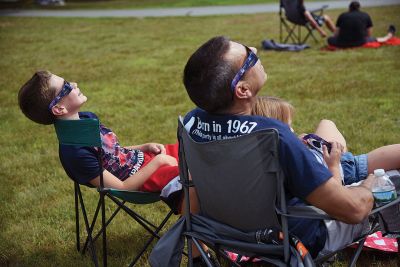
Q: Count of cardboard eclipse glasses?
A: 3